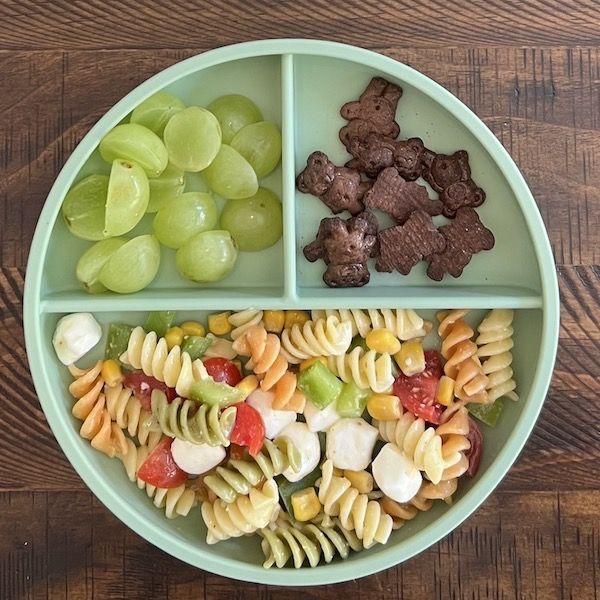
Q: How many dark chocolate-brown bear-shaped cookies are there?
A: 8